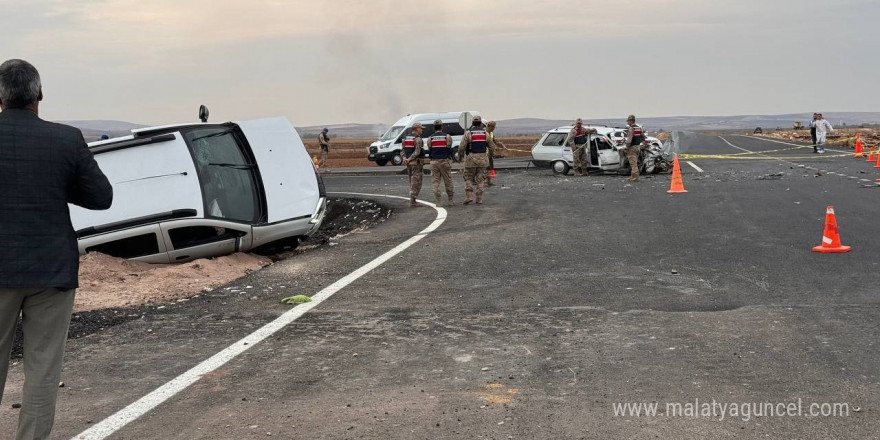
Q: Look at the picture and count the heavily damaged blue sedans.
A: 0